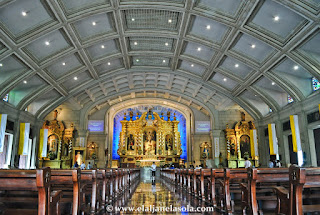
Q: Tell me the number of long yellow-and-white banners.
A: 6